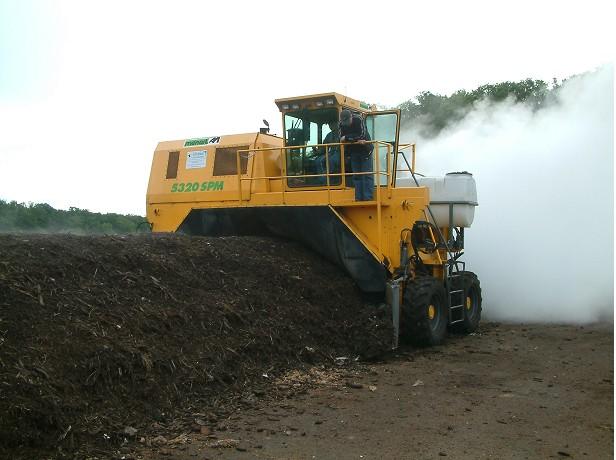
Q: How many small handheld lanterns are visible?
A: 0